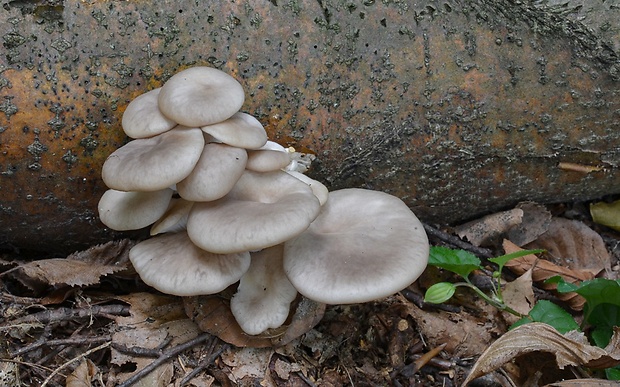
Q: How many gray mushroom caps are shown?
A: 13